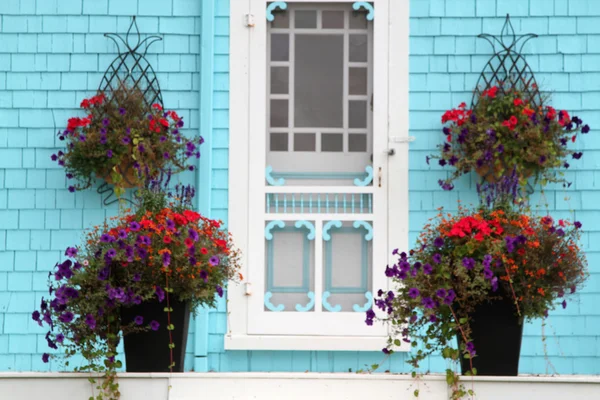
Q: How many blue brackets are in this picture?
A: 12